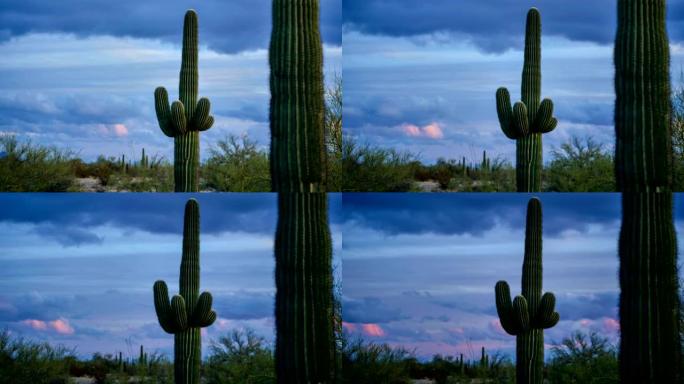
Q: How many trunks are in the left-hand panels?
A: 4